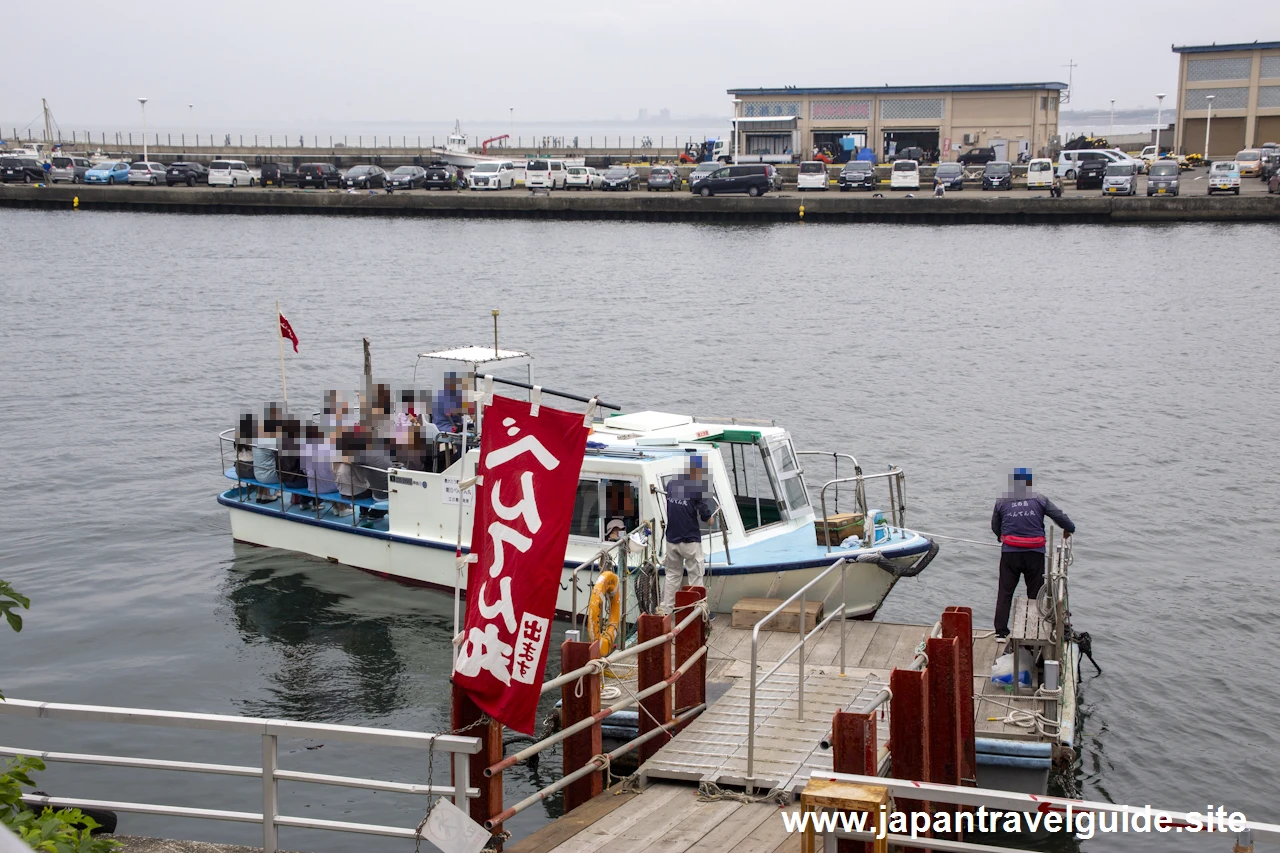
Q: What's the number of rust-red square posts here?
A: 8